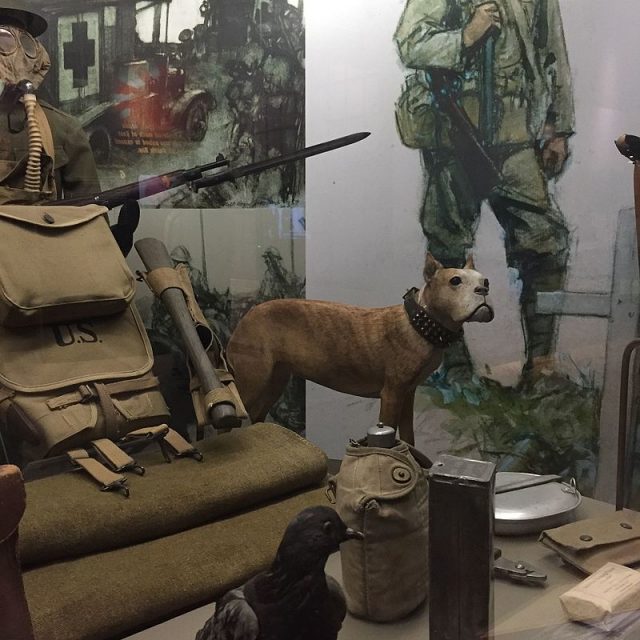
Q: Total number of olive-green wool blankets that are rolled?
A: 2